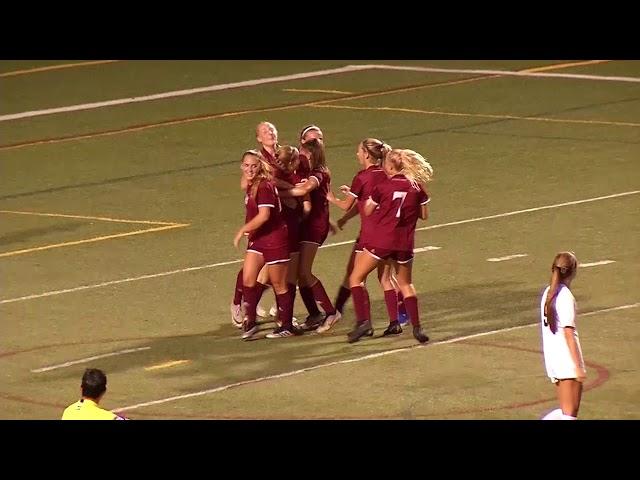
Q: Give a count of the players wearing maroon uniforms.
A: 7